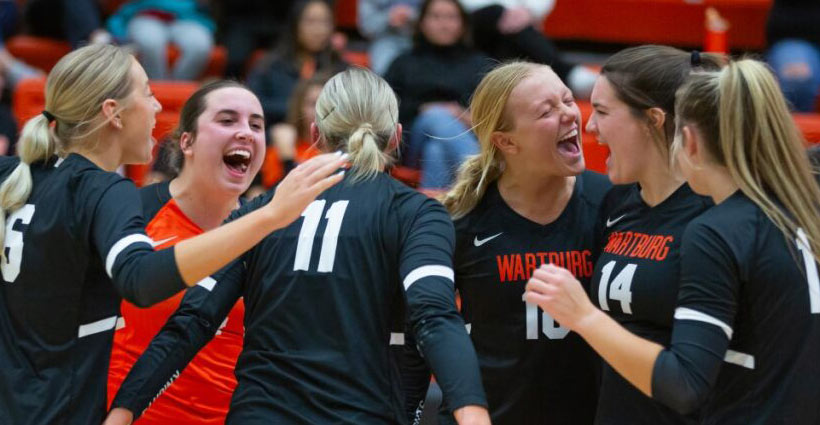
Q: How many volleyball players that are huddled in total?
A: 6